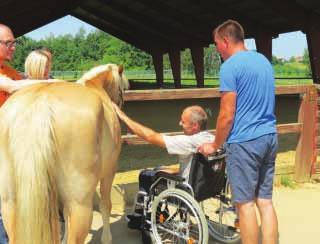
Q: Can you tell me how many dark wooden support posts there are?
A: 5